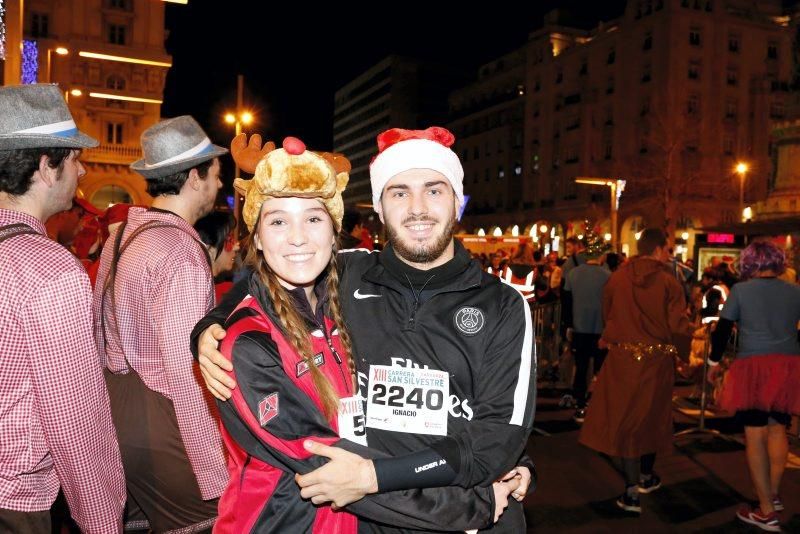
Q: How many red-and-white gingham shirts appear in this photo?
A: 2